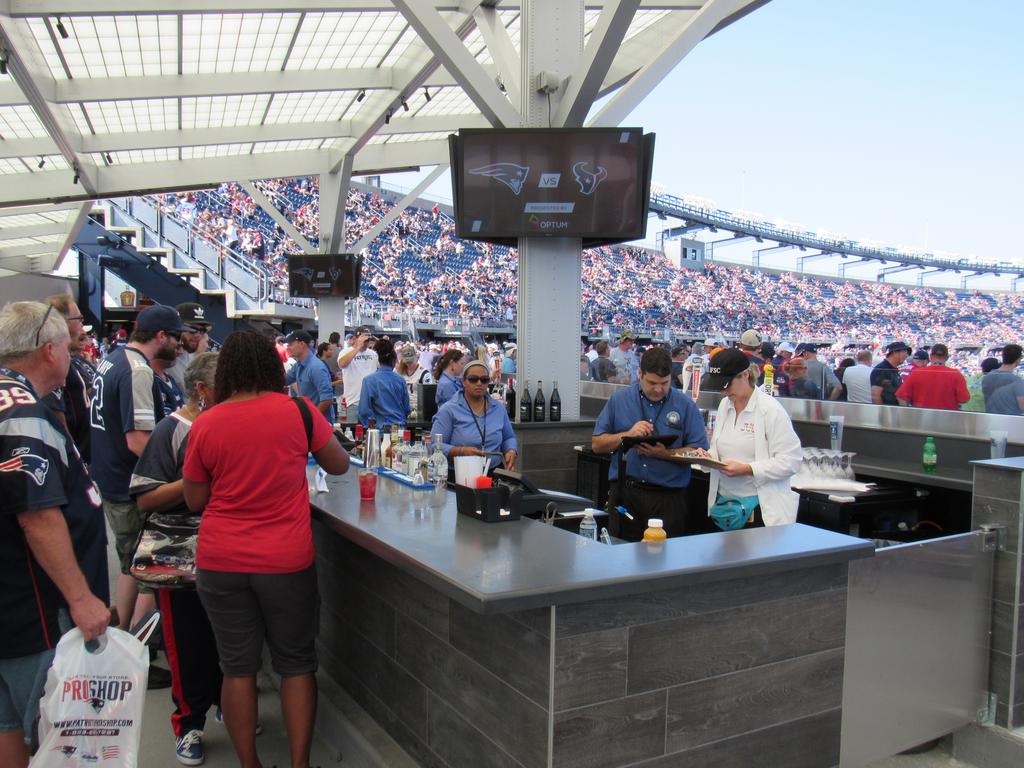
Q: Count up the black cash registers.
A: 1